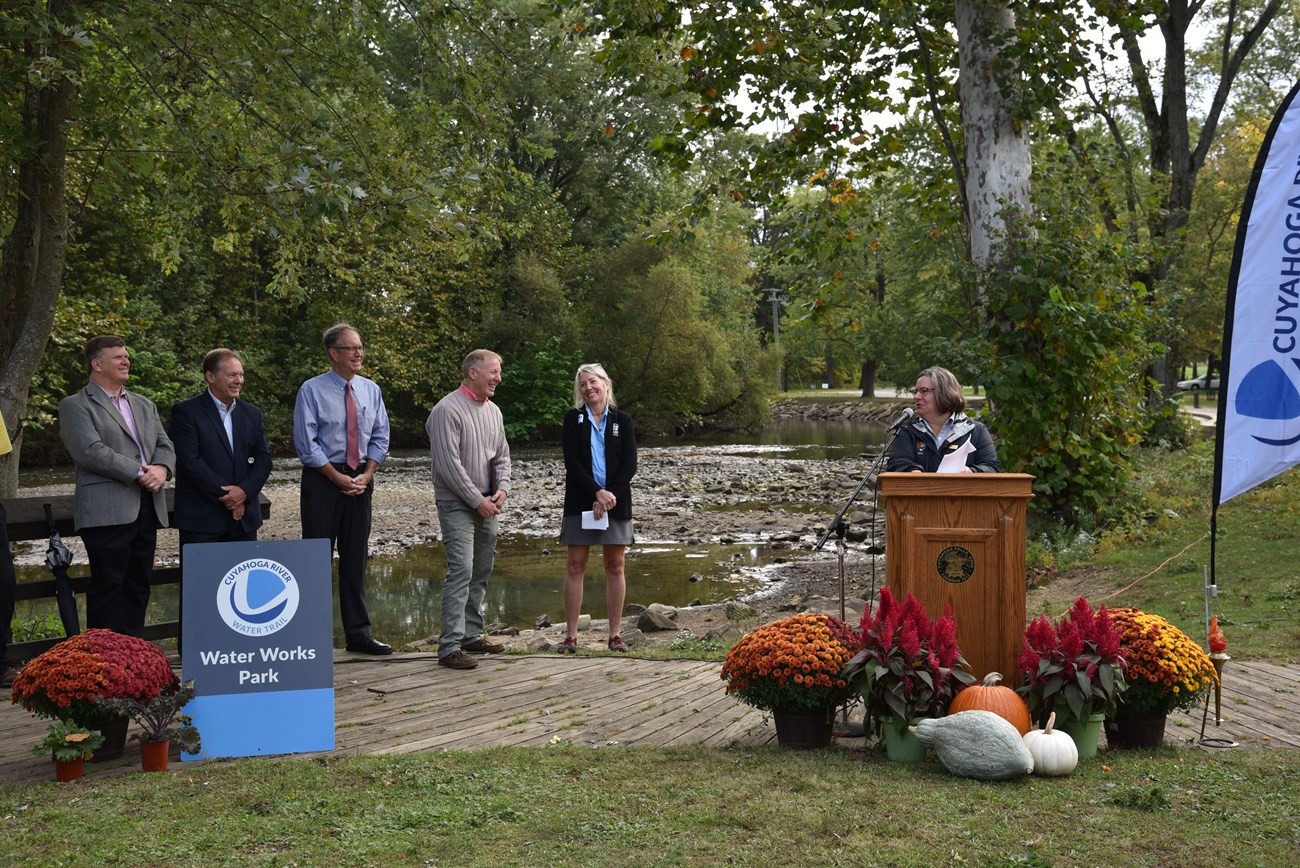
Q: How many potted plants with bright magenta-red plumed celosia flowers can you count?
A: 2